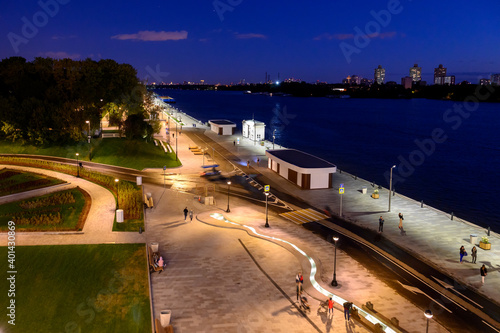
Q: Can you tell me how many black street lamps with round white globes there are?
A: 6